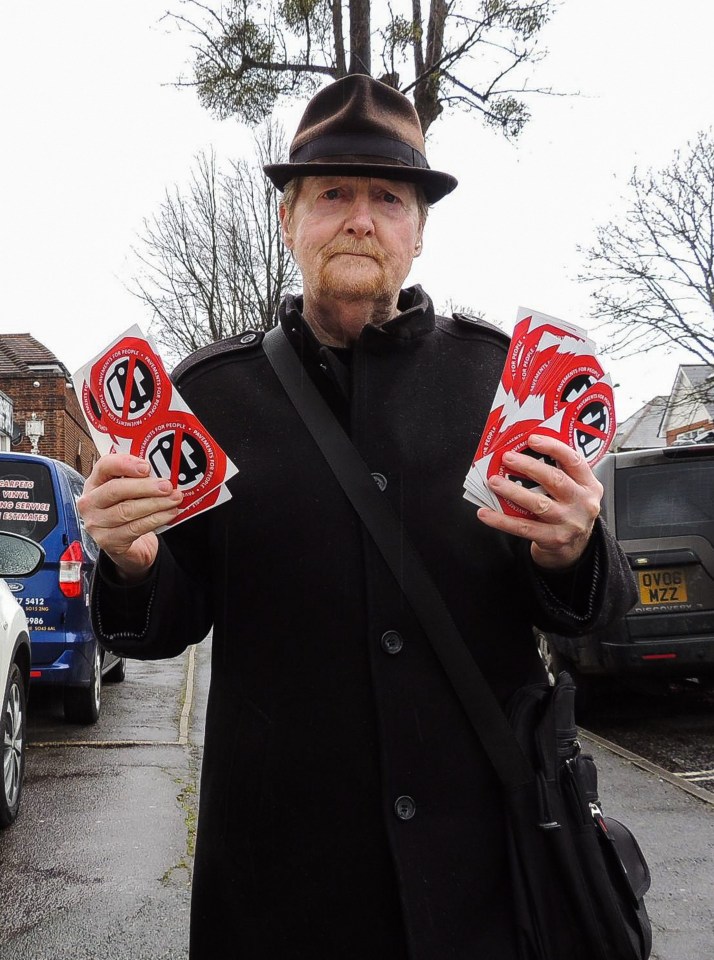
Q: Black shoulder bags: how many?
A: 1